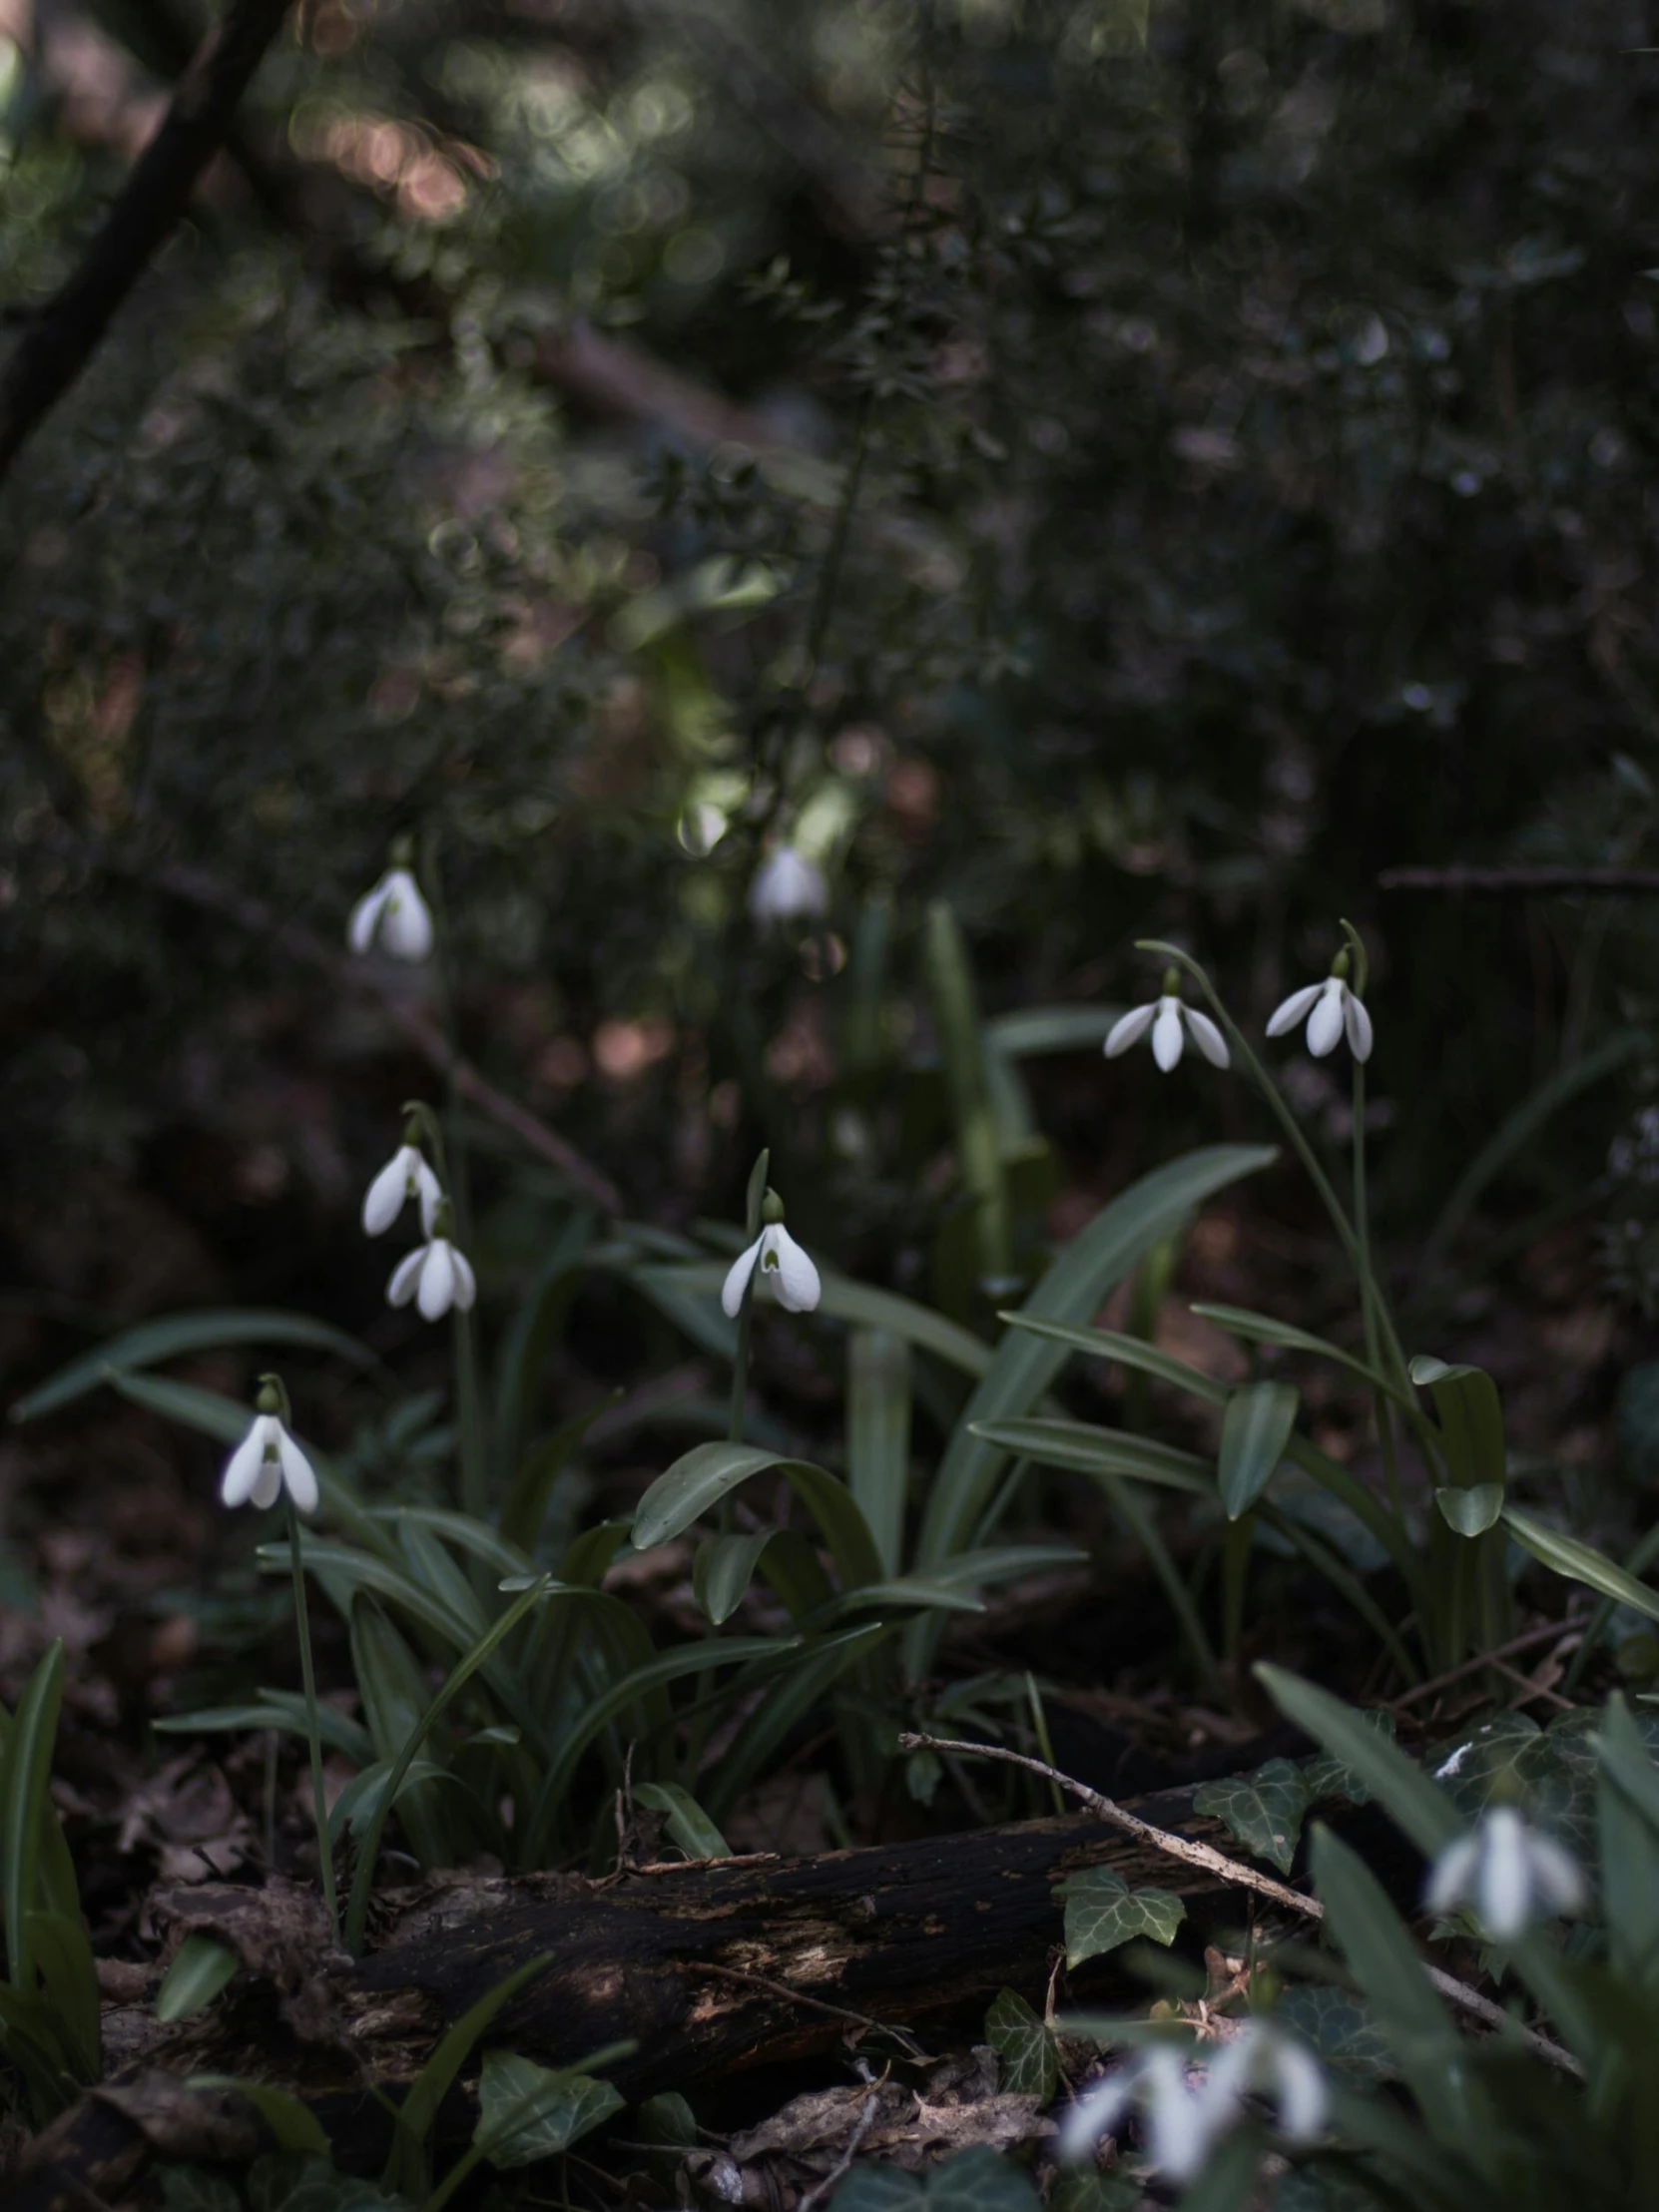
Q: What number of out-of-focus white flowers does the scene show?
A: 4